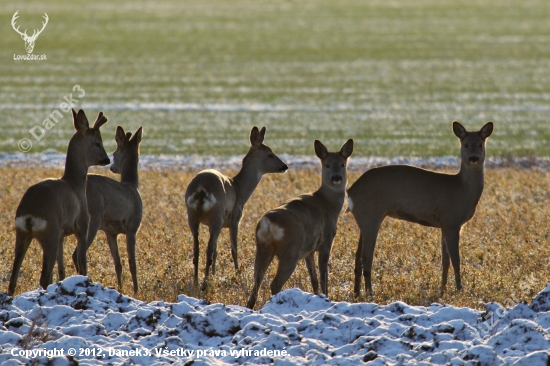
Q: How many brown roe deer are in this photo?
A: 5